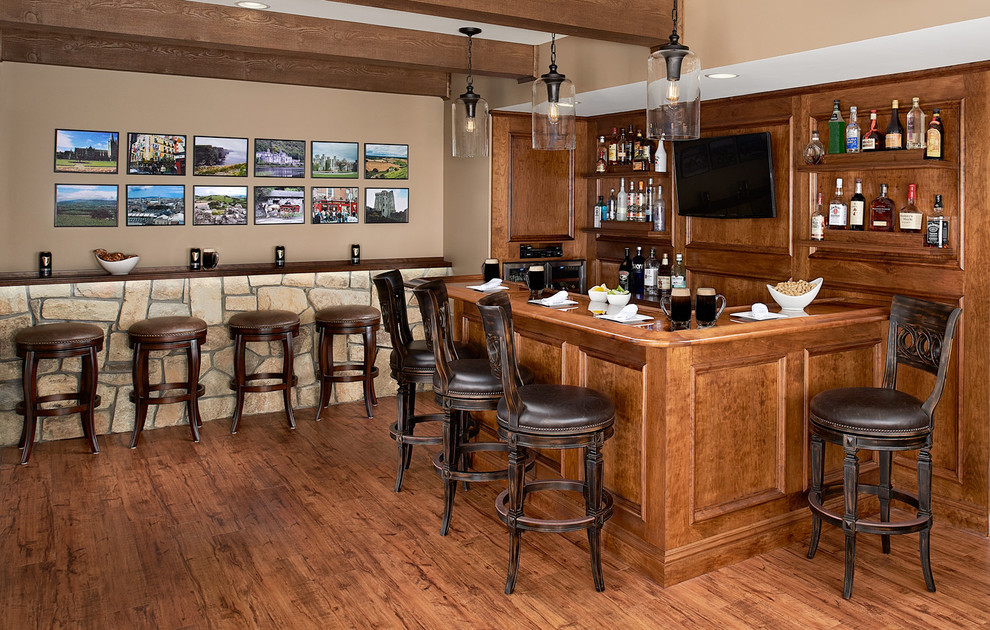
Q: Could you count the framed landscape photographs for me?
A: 12